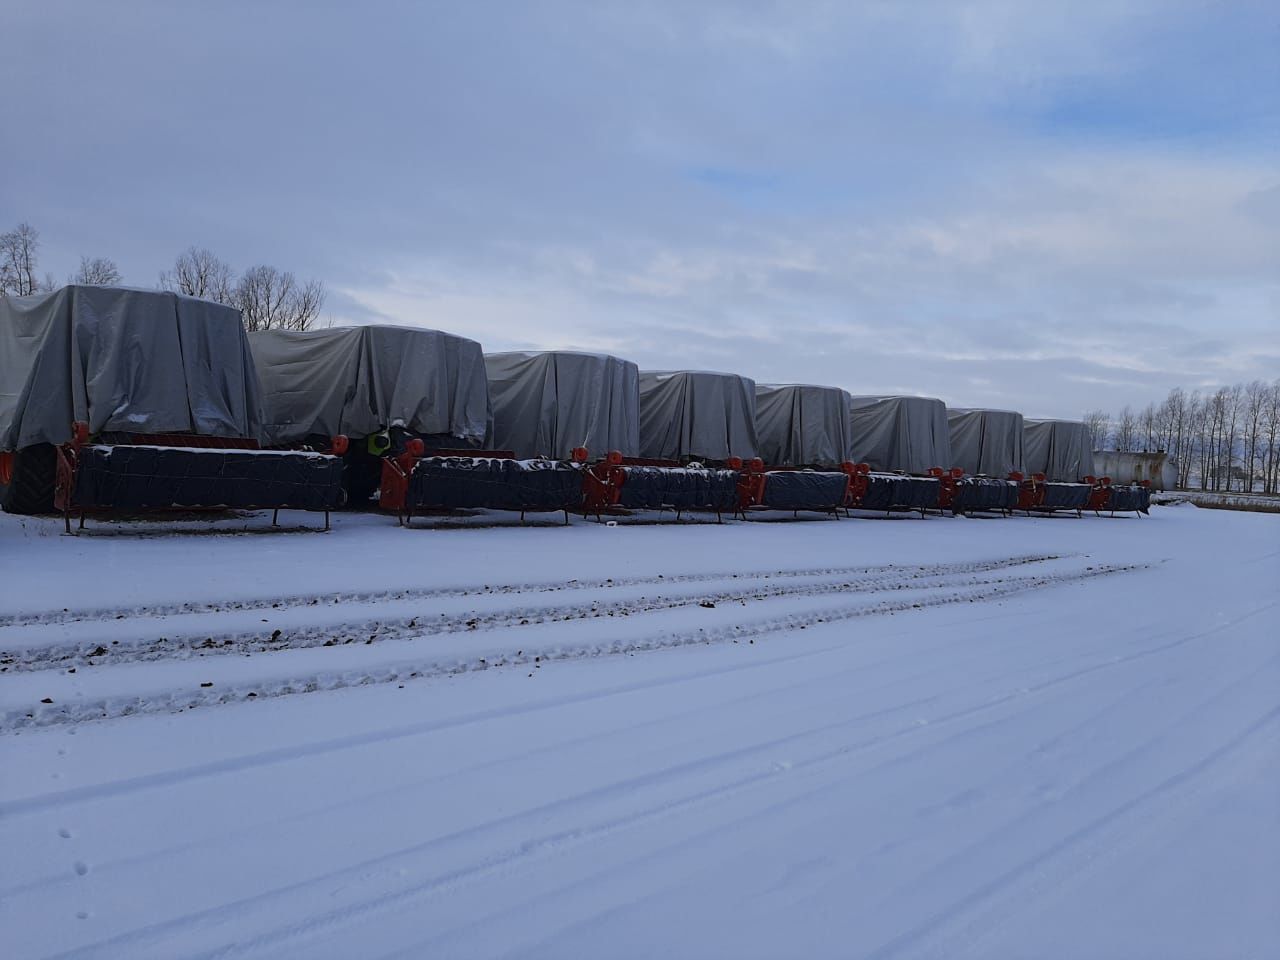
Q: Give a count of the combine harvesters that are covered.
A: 8